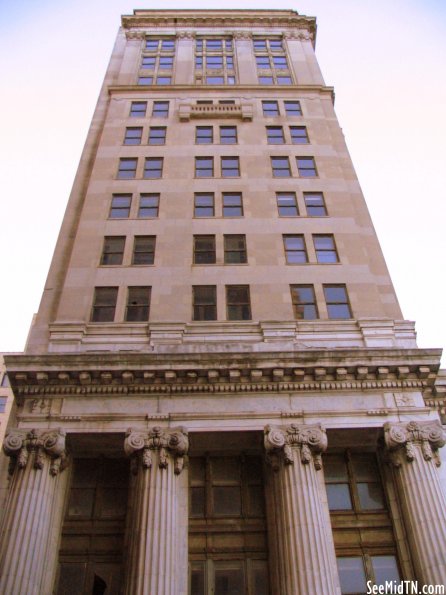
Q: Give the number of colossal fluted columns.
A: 4